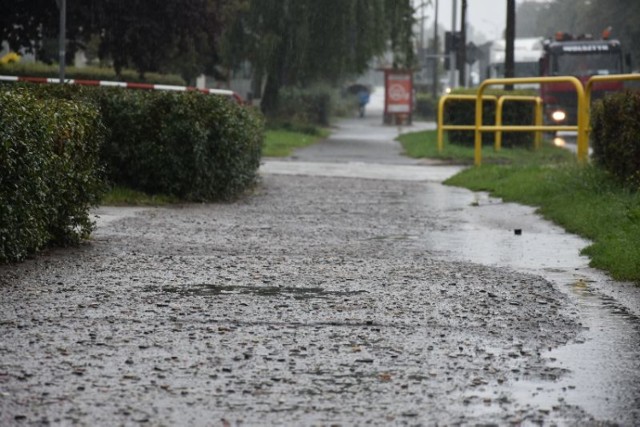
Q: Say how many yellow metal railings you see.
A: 4